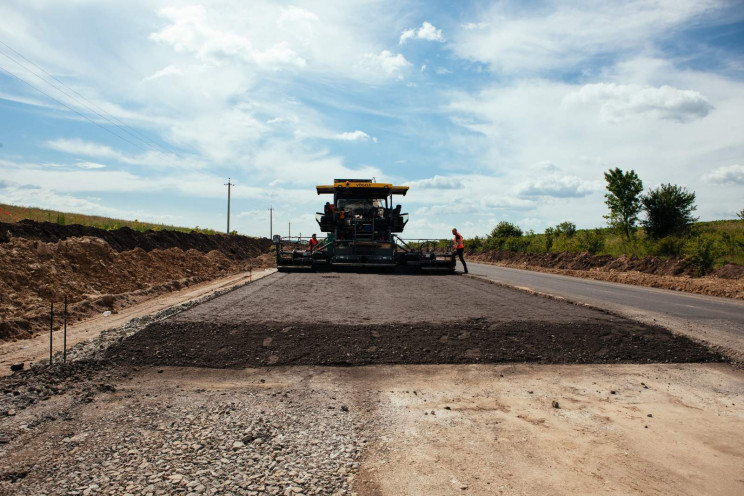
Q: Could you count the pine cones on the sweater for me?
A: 0